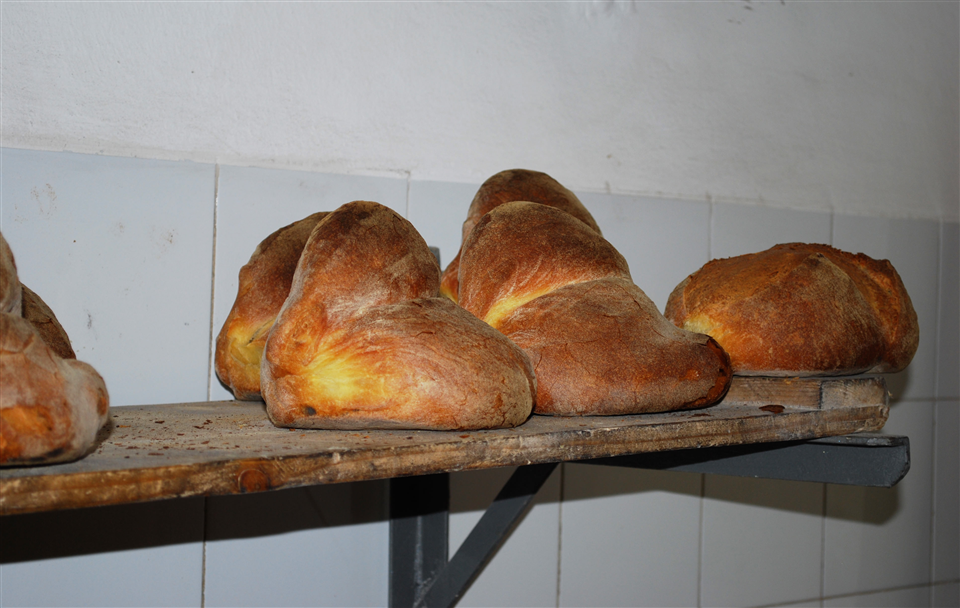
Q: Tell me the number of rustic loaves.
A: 7